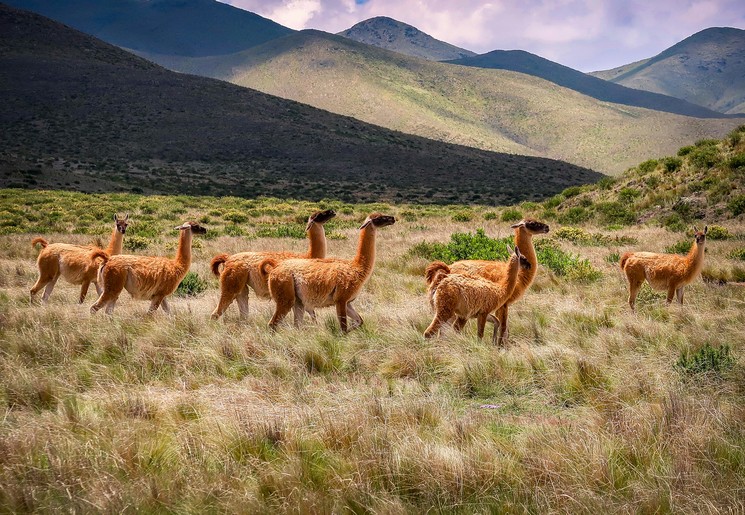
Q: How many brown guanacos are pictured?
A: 7